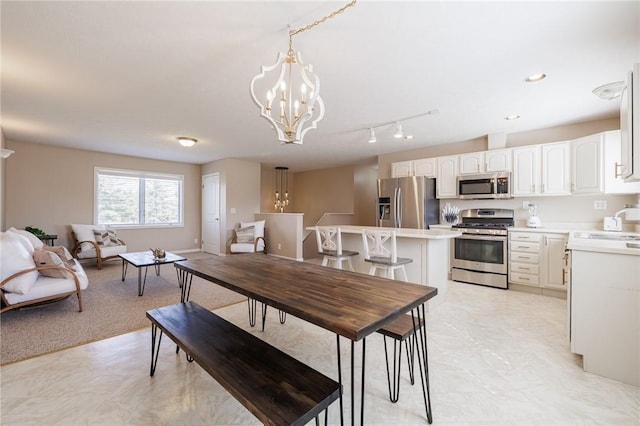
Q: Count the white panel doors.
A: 1